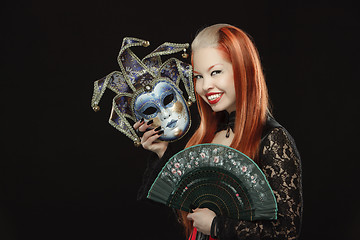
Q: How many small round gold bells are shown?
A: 5